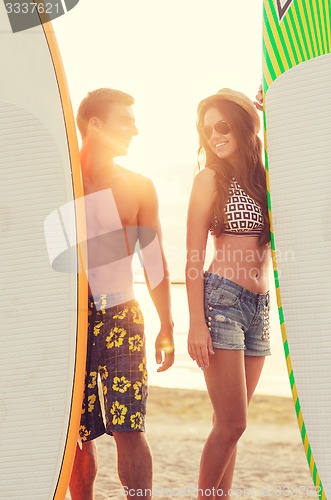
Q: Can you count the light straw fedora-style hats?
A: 1